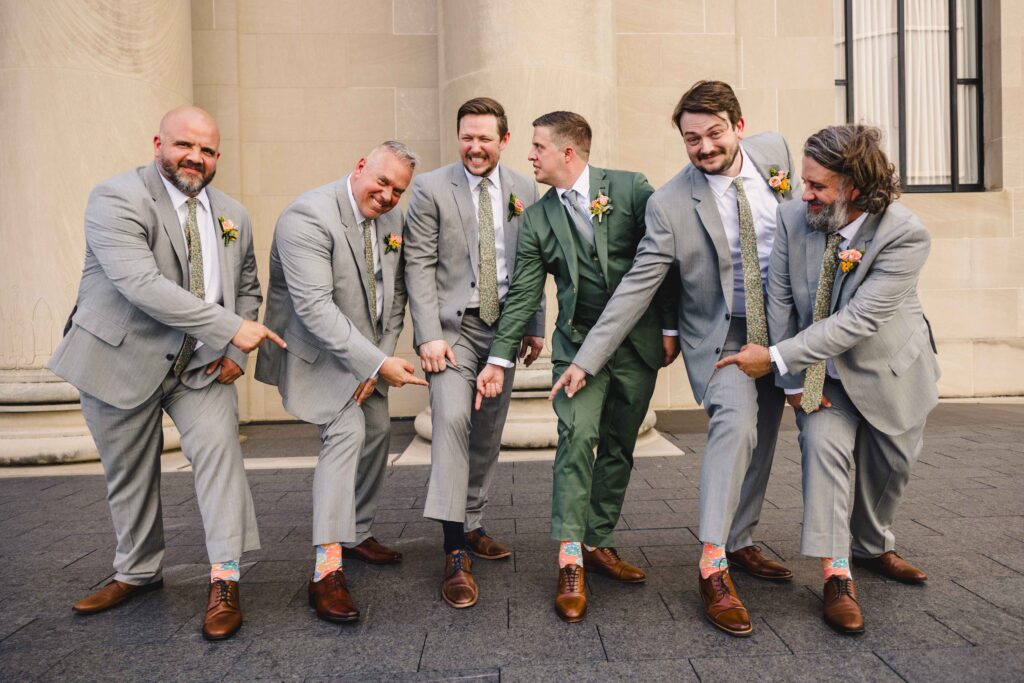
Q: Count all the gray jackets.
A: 5